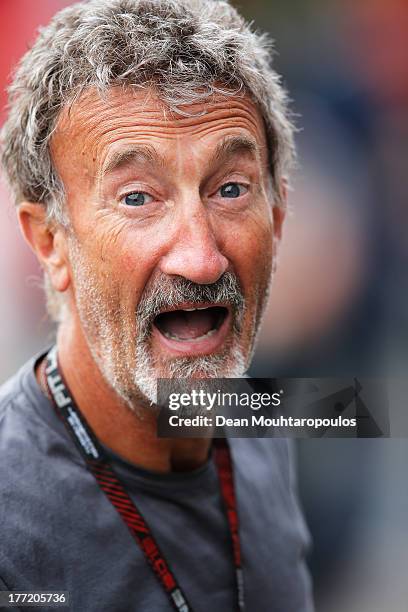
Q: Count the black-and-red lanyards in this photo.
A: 1